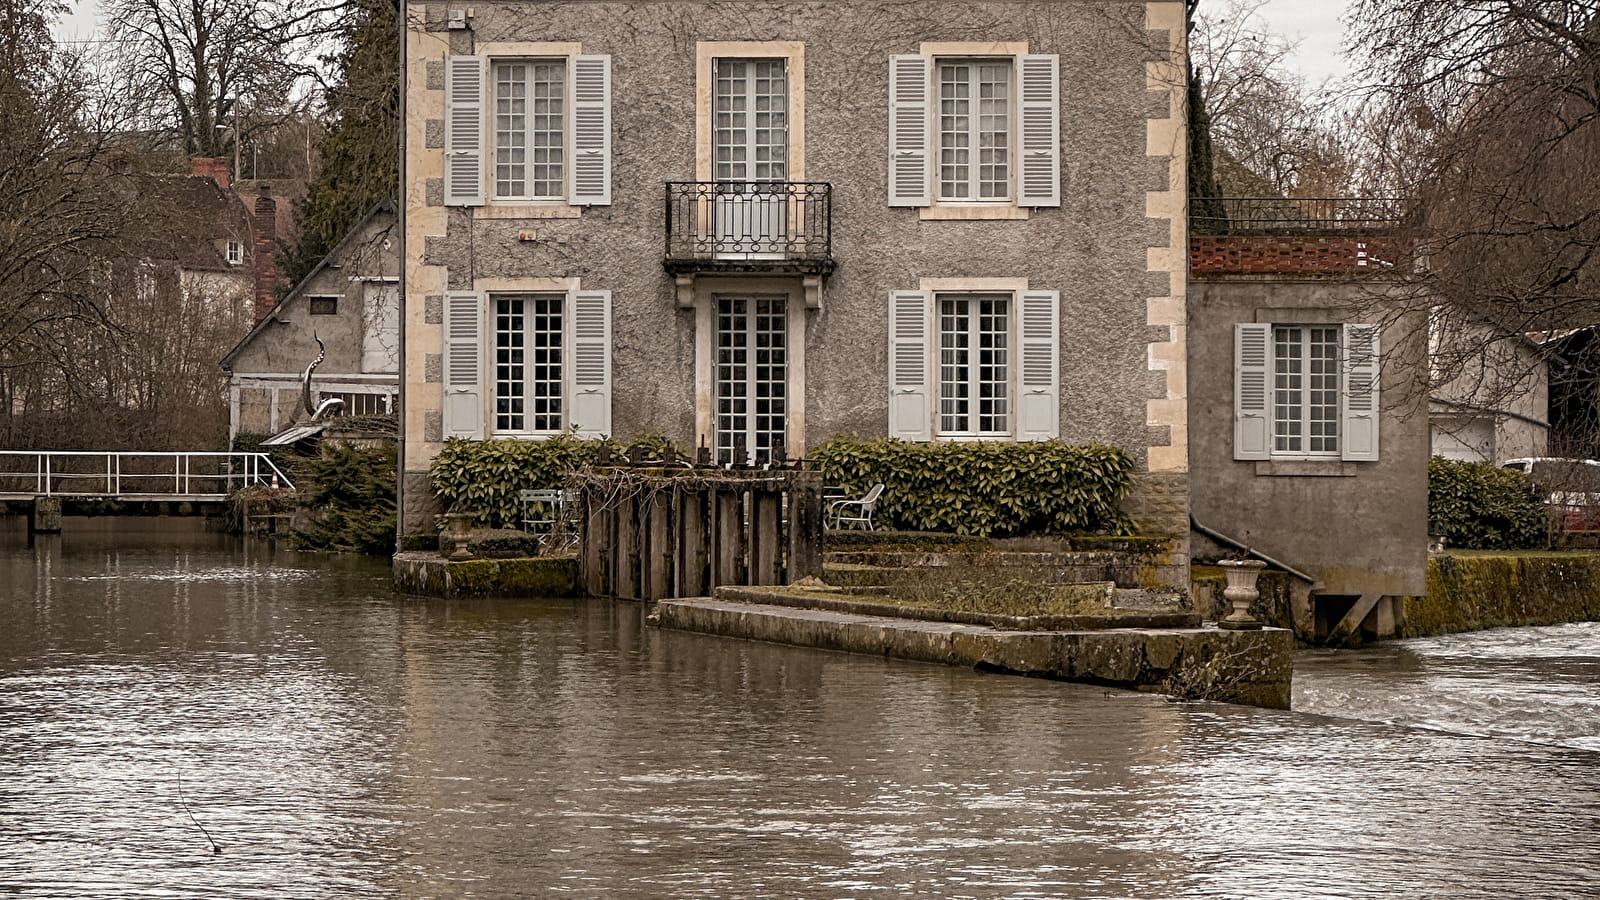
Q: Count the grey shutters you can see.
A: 10